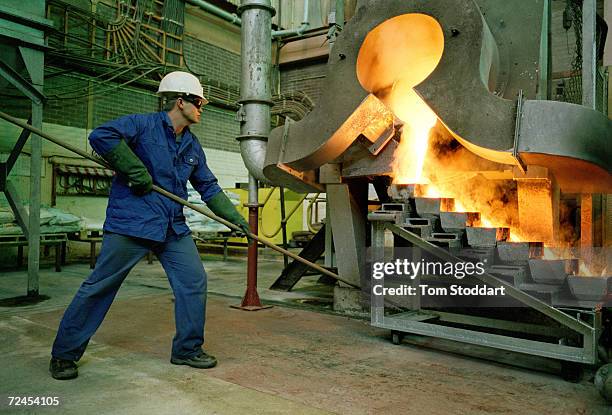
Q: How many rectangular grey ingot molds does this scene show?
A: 7